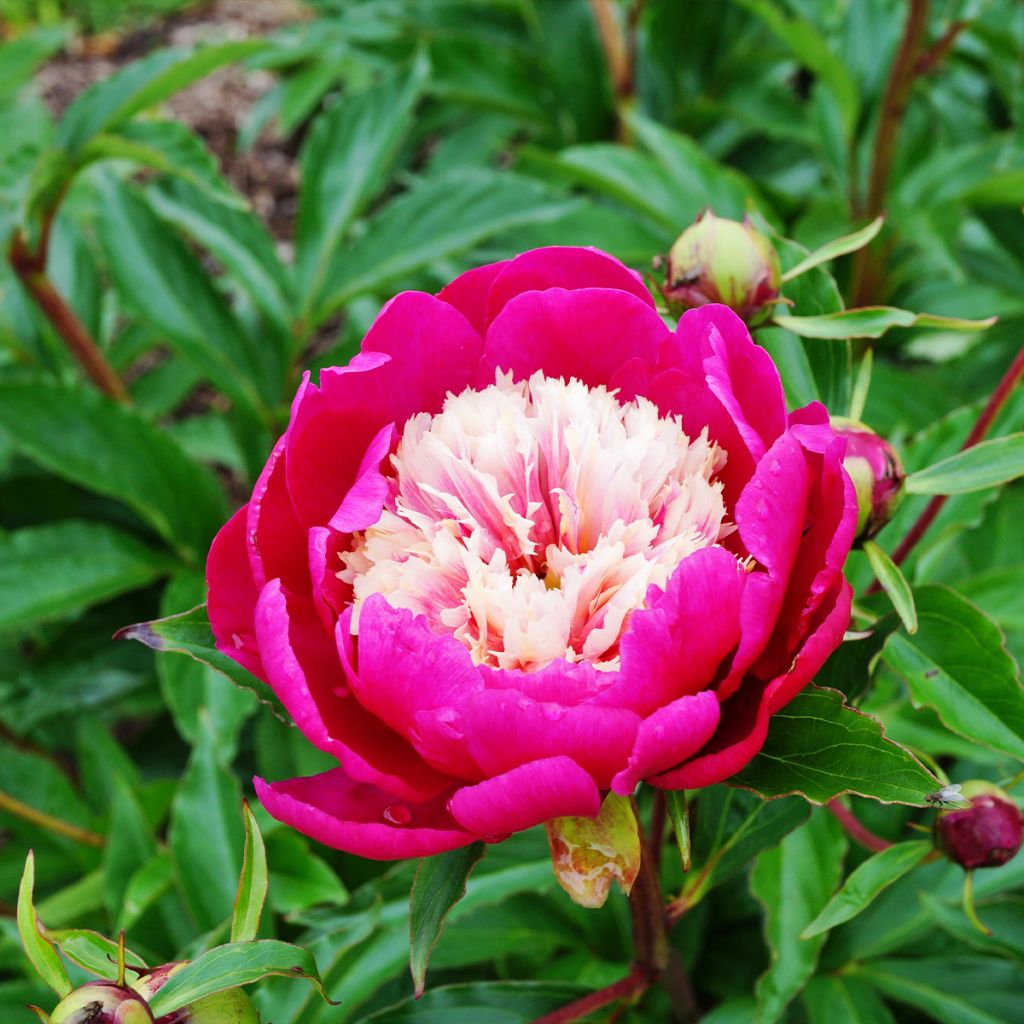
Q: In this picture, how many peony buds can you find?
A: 5